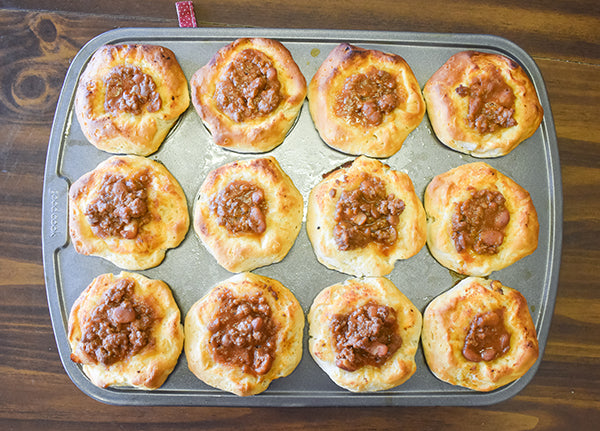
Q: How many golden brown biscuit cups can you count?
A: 12